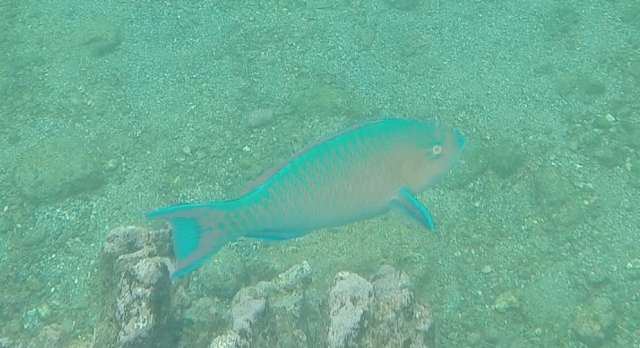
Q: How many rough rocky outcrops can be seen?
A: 3